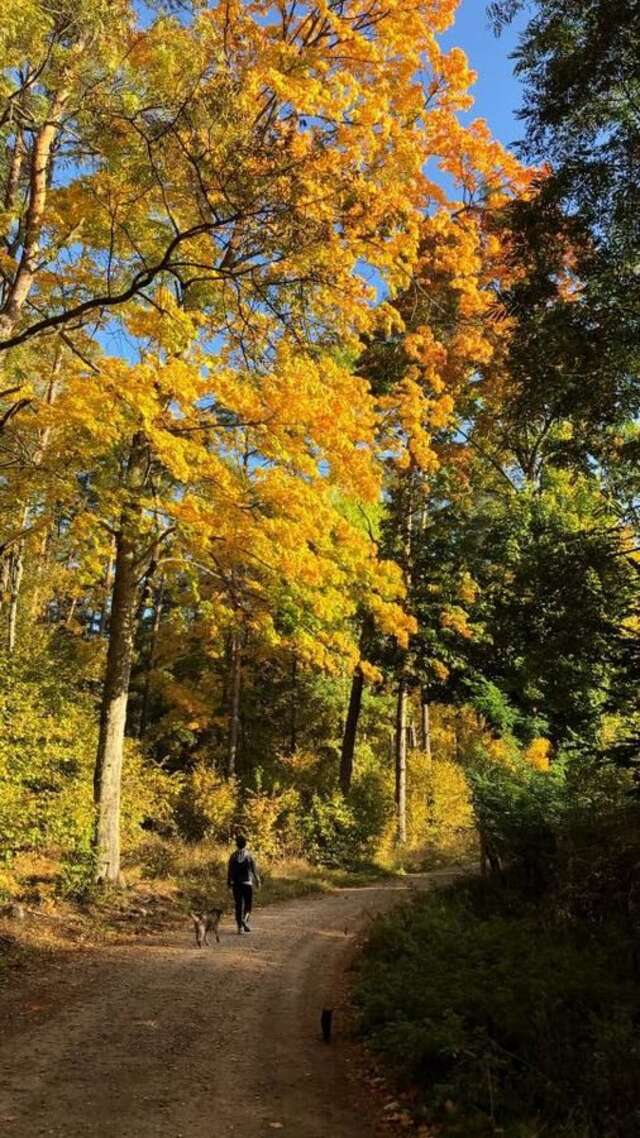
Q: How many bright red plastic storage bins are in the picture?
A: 0